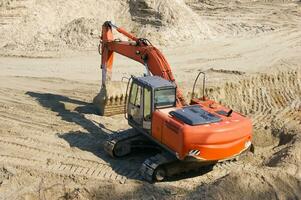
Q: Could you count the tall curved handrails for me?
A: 1